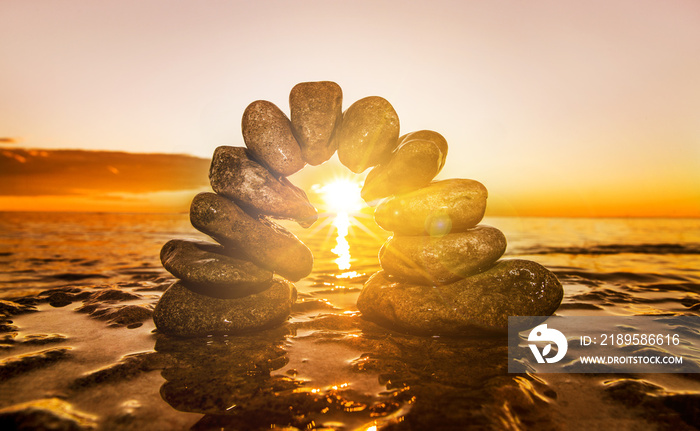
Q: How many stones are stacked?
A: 11